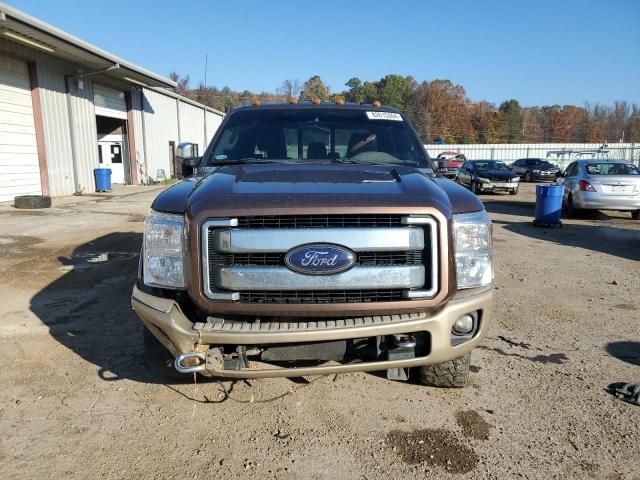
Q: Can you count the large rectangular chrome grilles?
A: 1